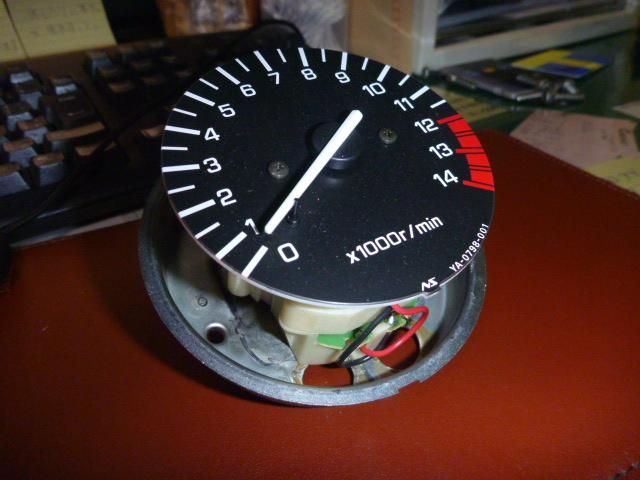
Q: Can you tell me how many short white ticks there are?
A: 11